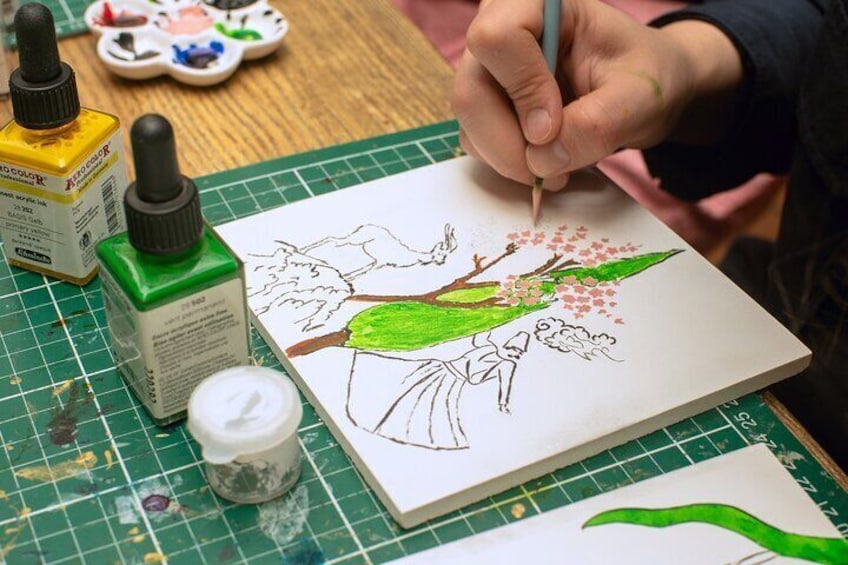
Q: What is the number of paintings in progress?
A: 2